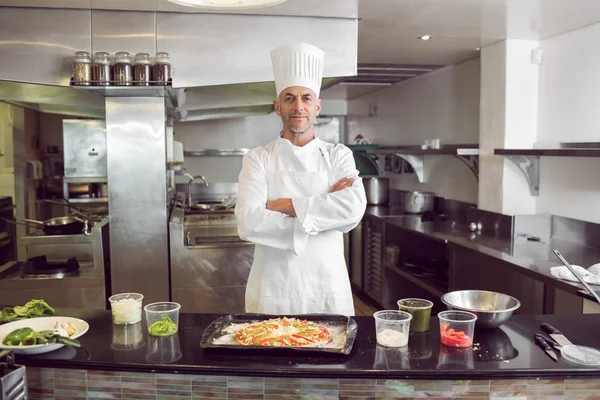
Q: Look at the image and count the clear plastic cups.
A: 5